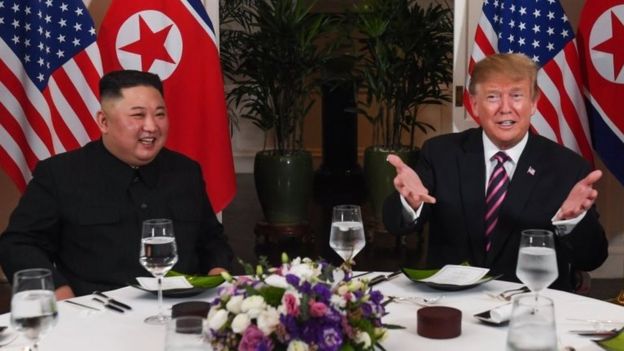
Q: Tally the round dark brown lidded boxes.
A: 2